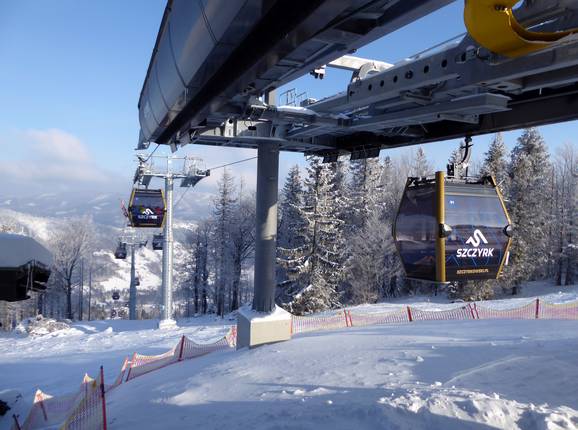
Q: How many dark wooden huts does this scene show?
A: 1